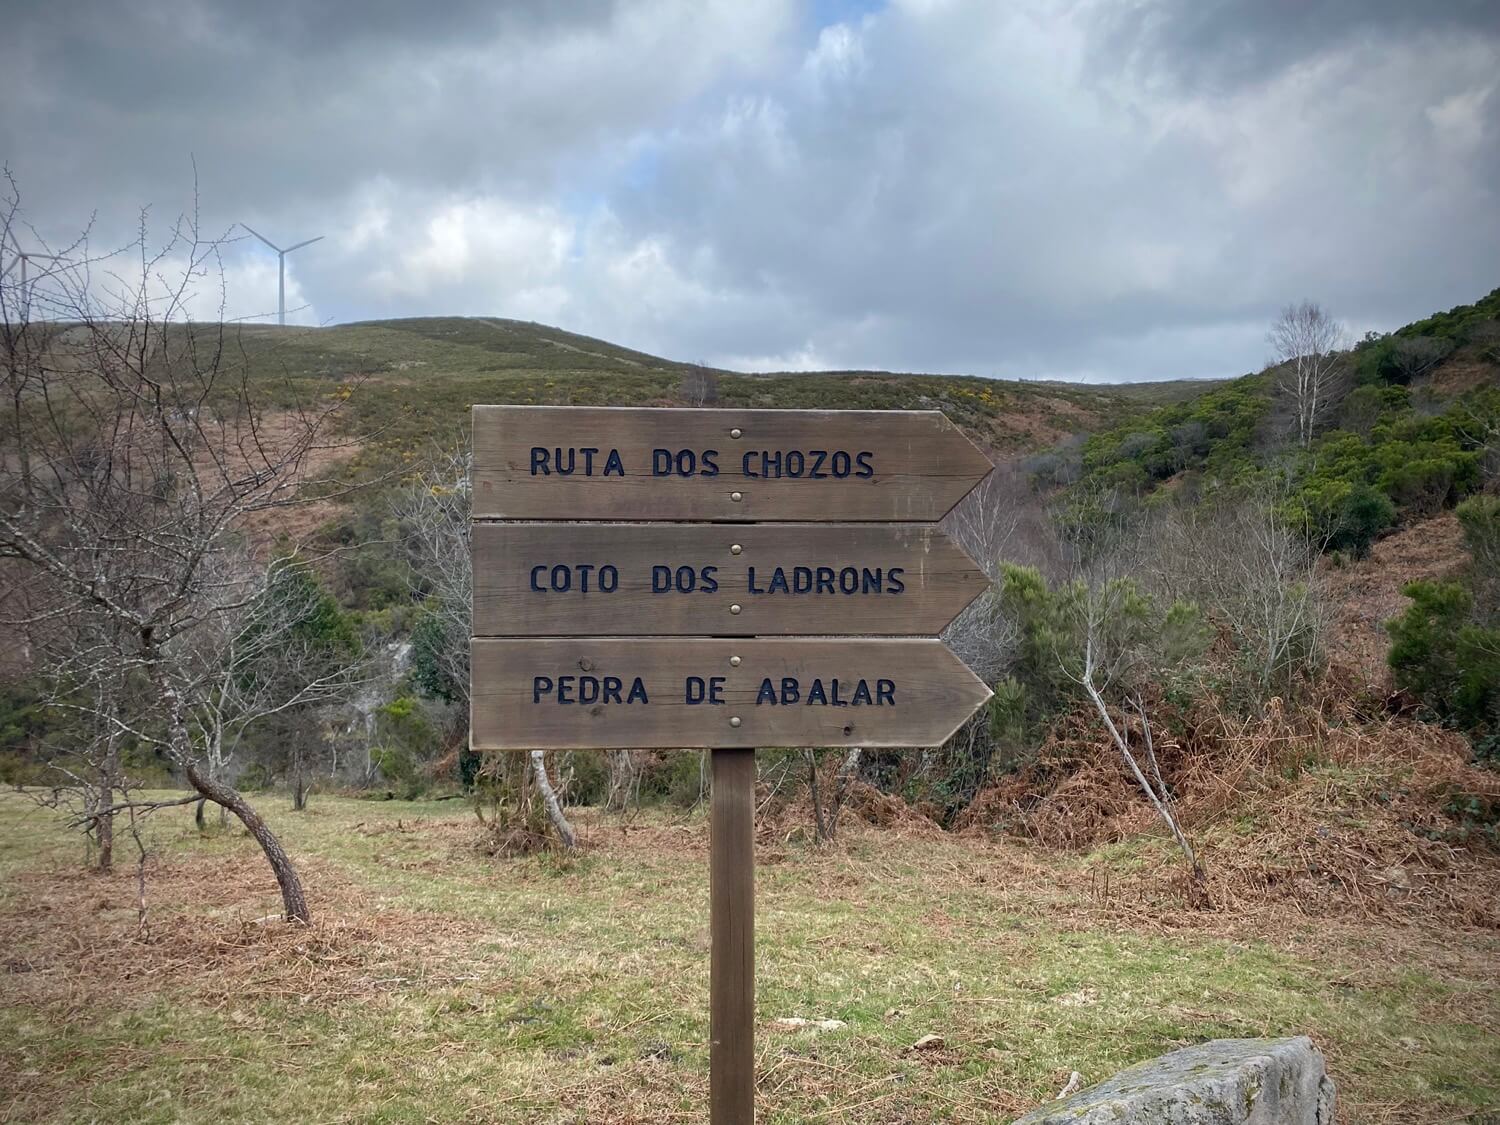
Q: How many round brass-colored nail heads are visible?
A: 6